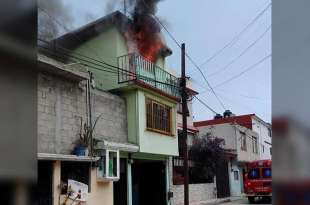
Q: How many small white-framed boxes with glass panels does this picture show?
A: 1